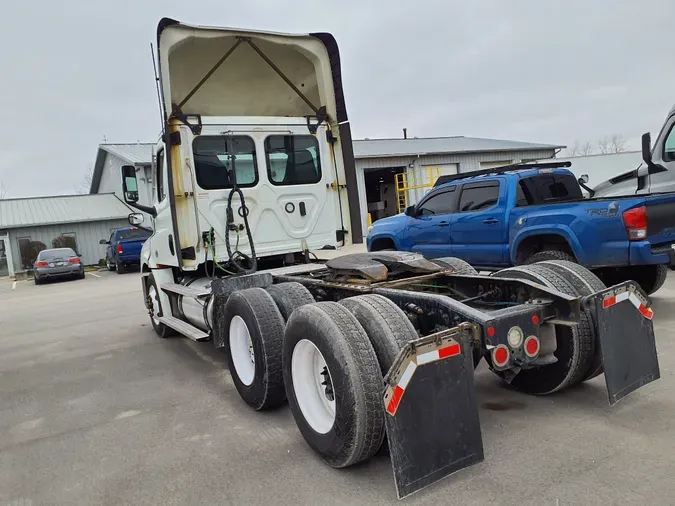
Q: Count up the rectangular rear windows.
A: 2